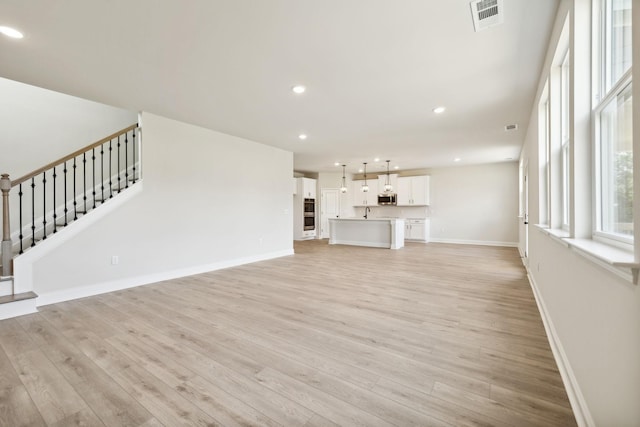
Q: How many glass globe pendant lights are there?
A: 3